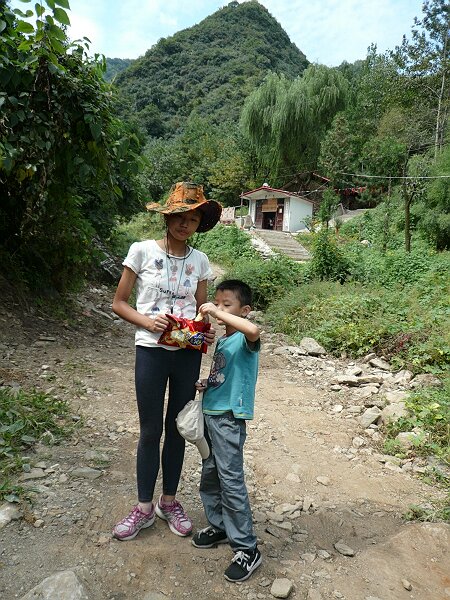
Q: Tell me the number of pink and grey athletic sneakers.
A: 2